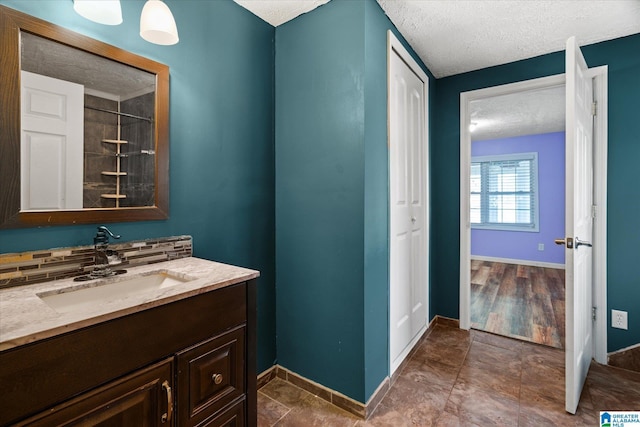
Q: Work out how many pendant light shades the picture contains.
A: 2